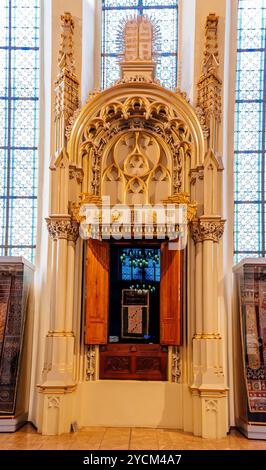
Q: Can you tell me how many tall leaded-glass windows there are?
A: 3